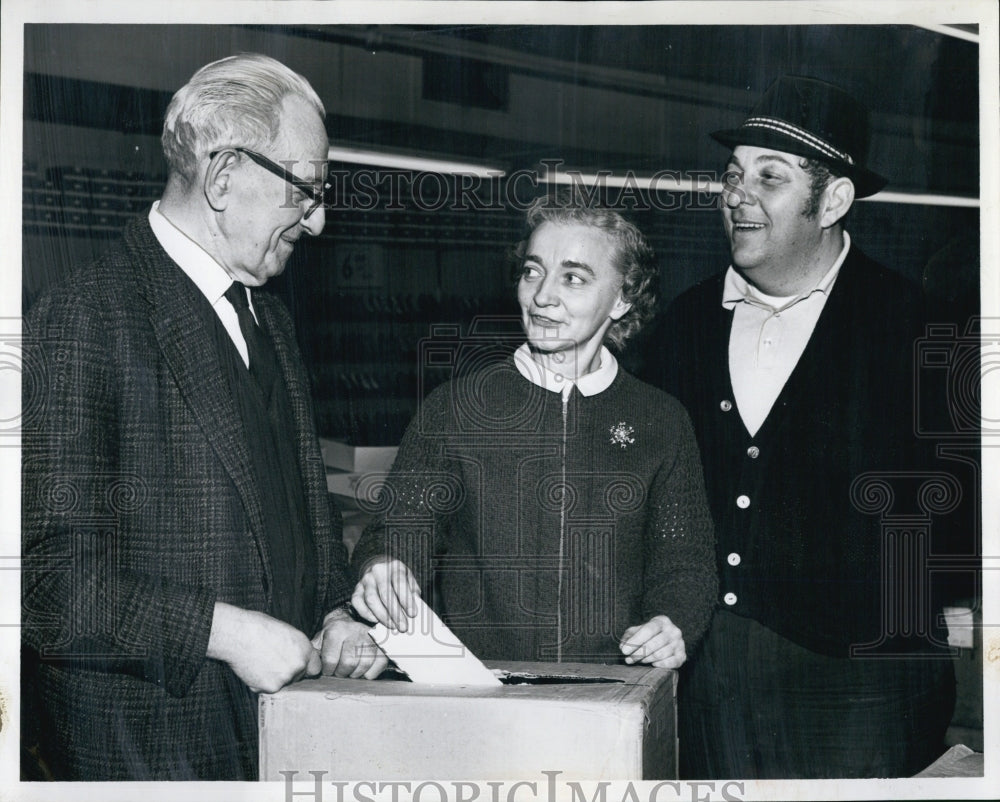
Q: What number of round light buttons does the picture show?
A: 5